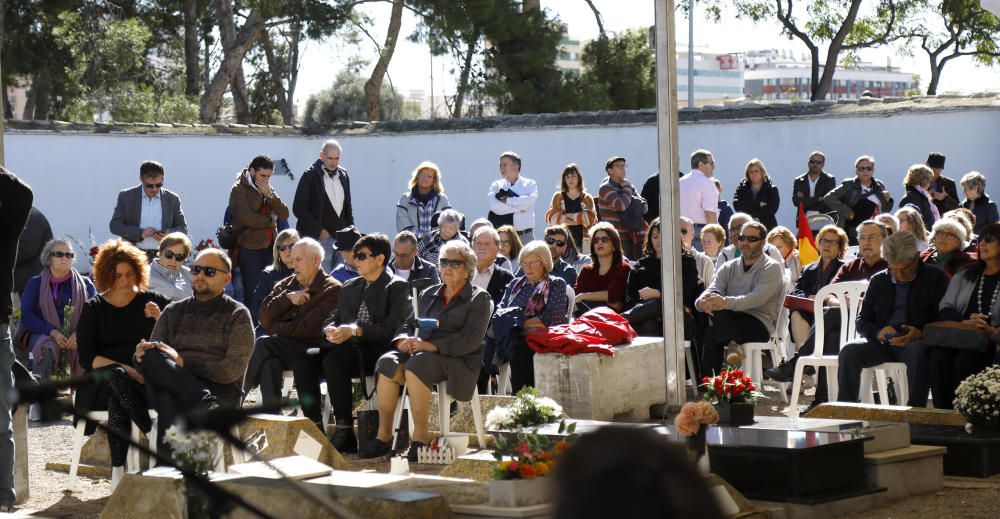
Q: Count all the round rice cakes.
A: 0